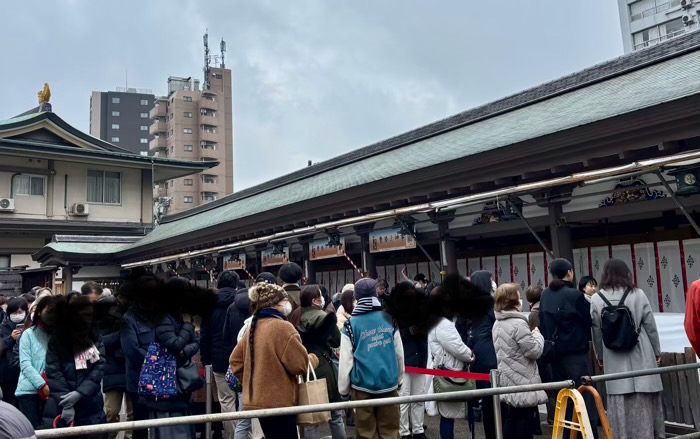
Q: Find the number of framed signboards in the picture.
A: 4